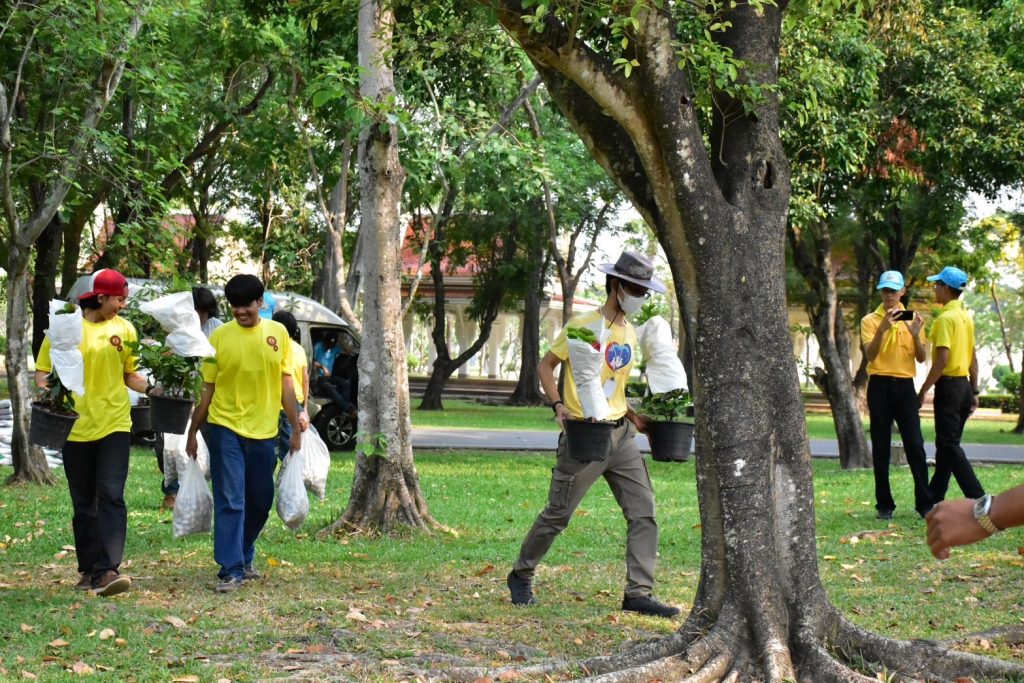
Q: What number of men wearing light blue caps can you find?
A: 2